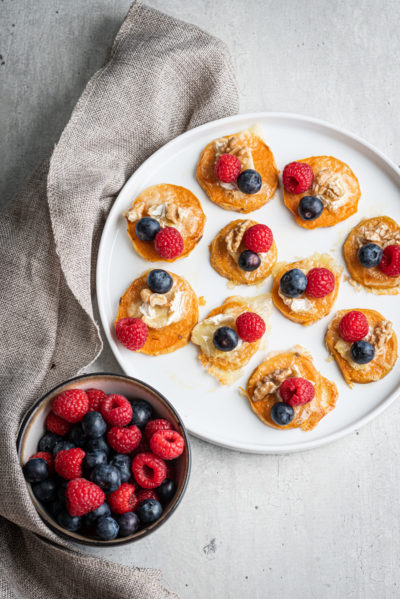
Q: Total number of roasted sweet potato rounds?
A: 10